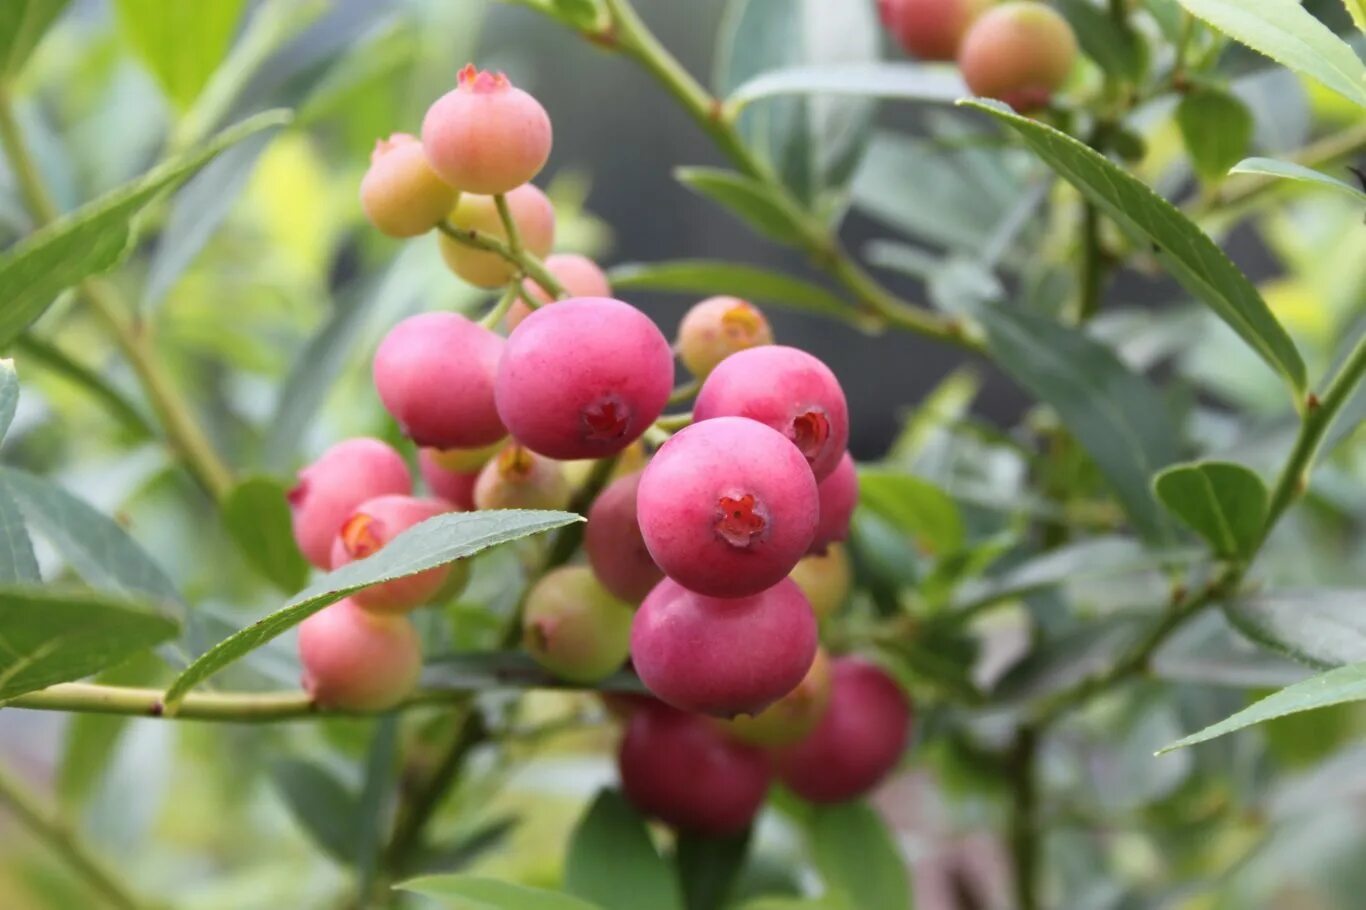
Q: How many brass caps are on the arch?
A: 0